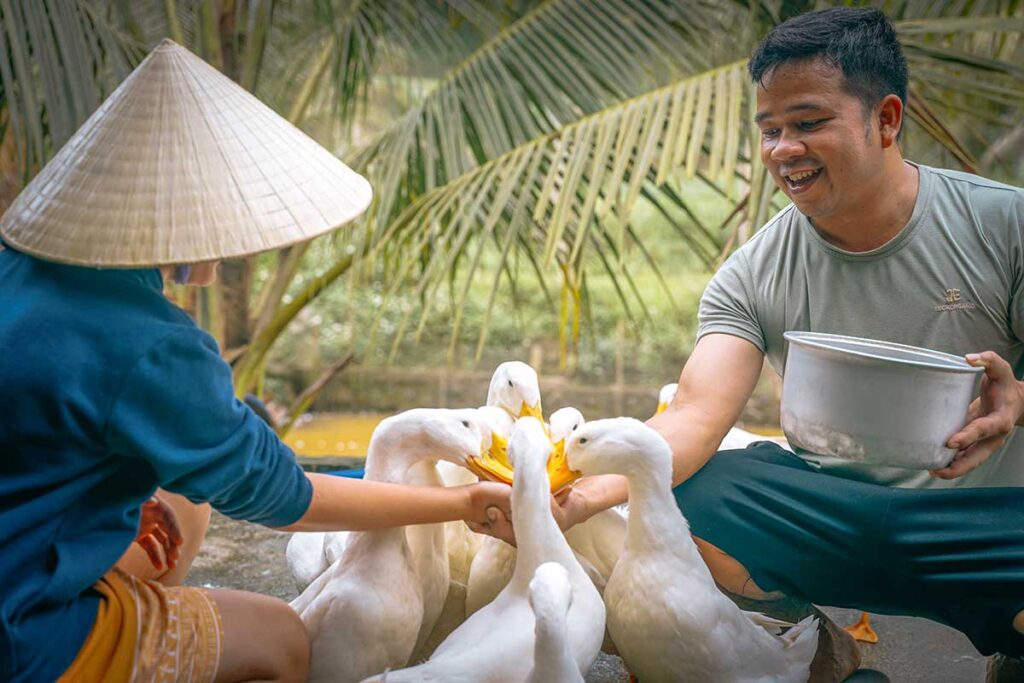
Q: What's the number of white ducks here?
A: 8